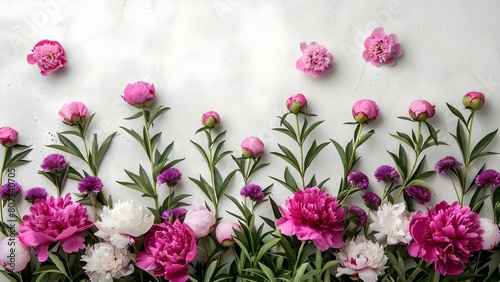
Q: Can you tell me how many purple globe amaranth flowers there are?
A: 14